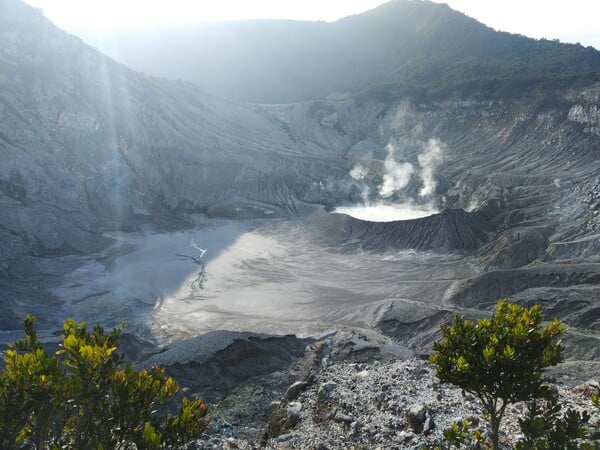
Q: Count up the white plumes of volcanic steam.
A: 3